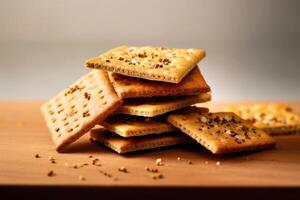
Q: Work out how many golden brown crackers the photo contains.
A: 8